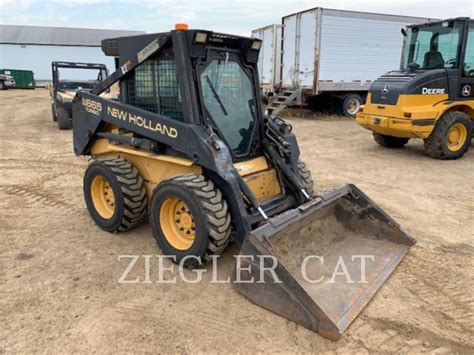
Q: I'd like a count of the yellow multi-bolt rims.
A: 3